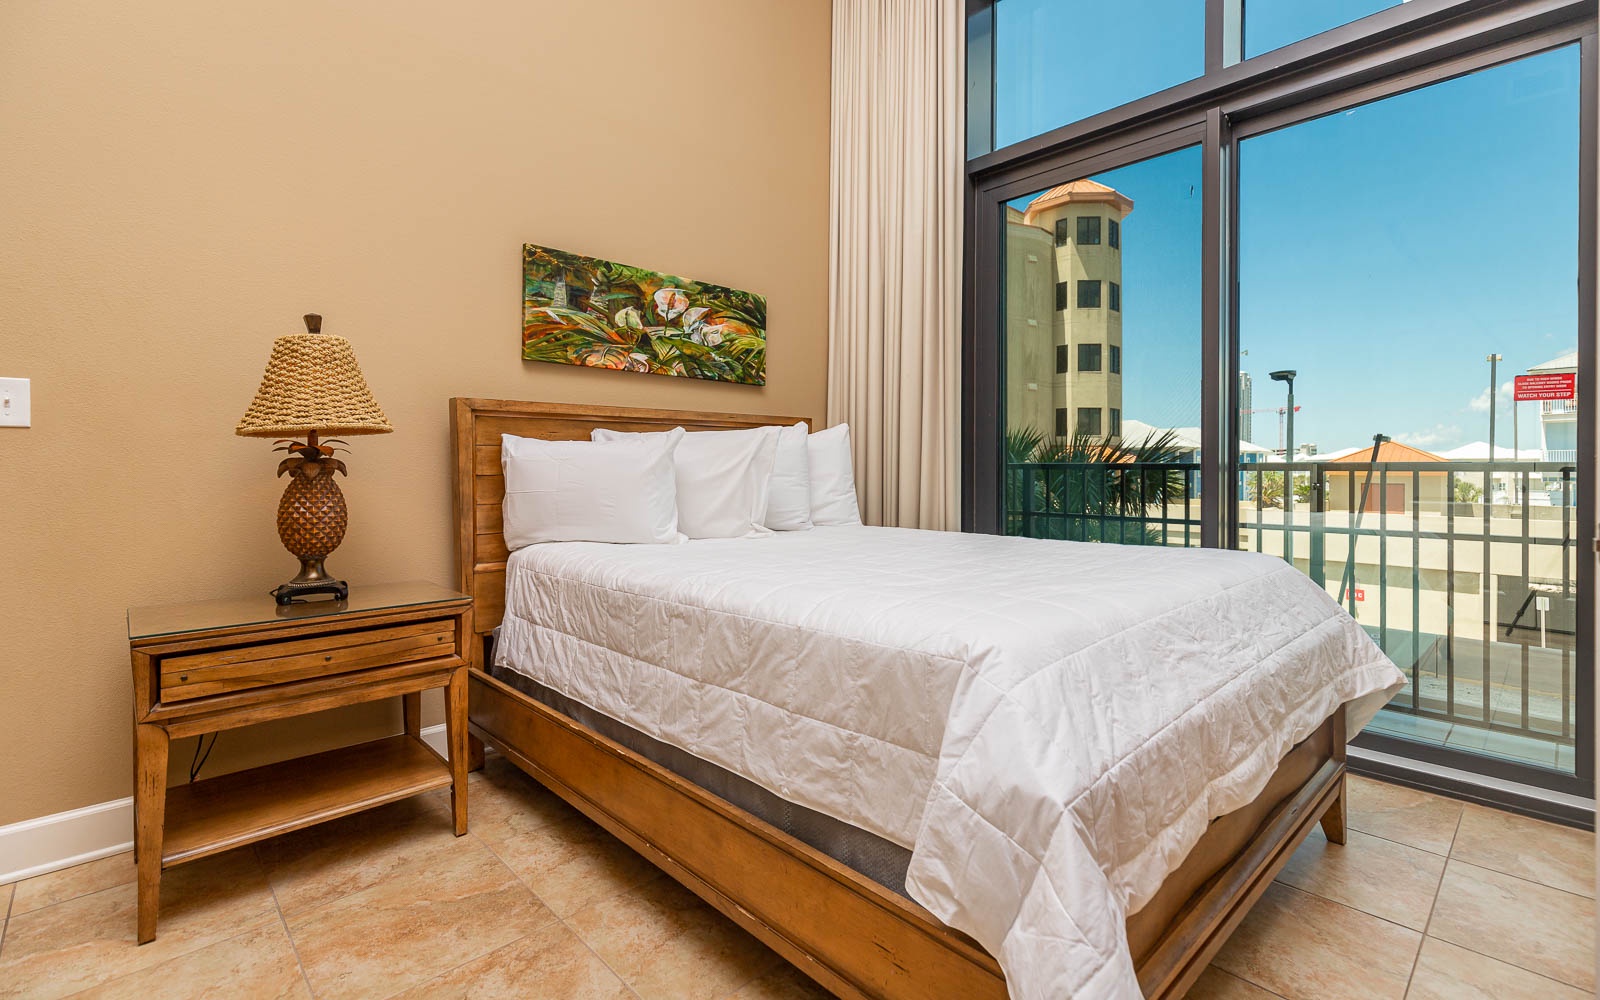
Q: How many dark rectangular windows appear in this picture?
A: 12